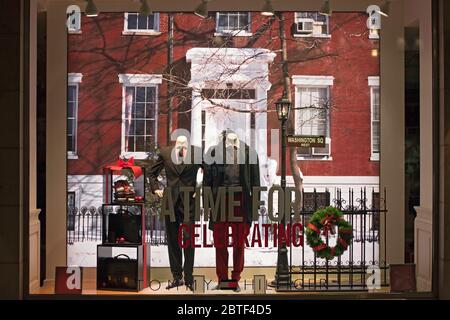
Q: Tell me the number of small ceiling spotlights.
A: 6